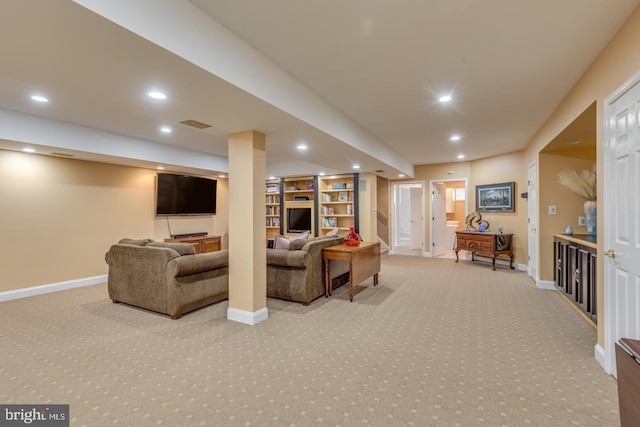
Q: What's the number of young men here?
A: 0